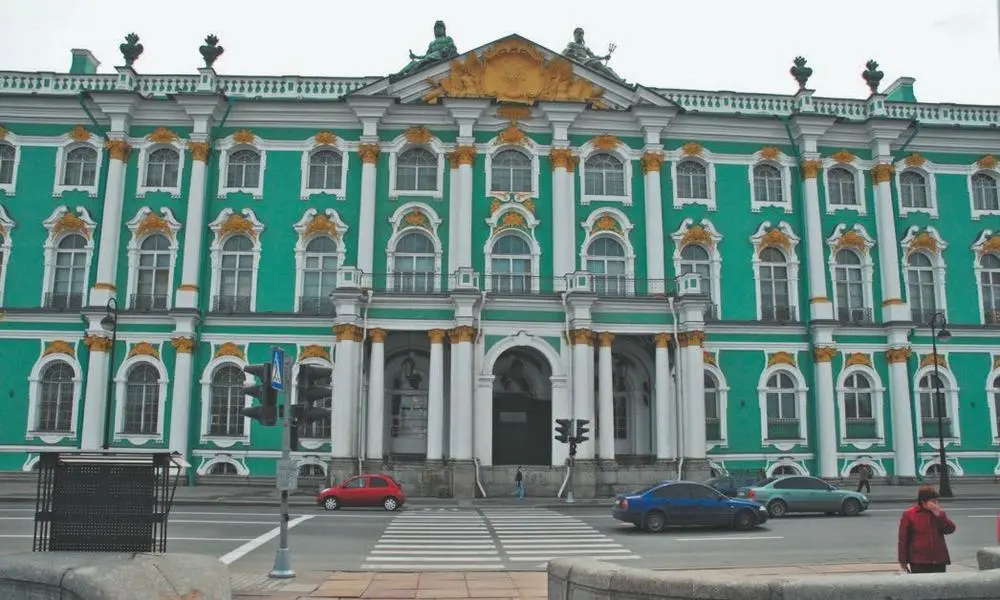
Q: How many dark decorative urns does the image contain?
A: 4